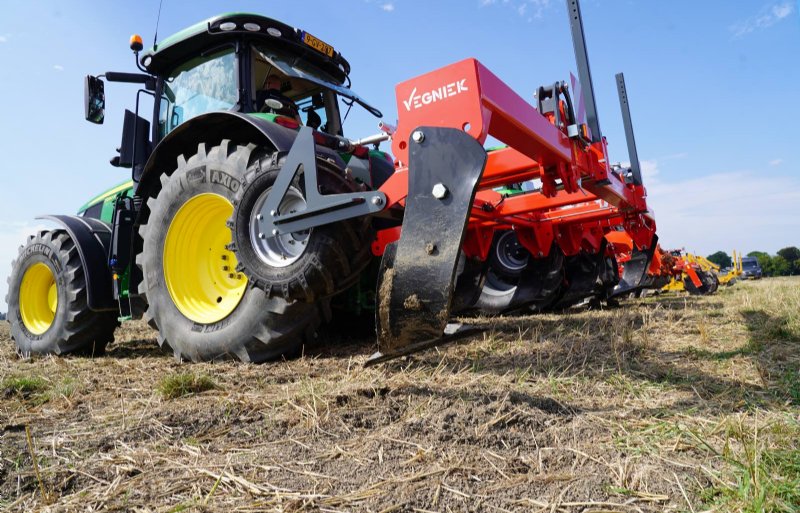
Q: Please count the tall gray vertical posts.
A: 2